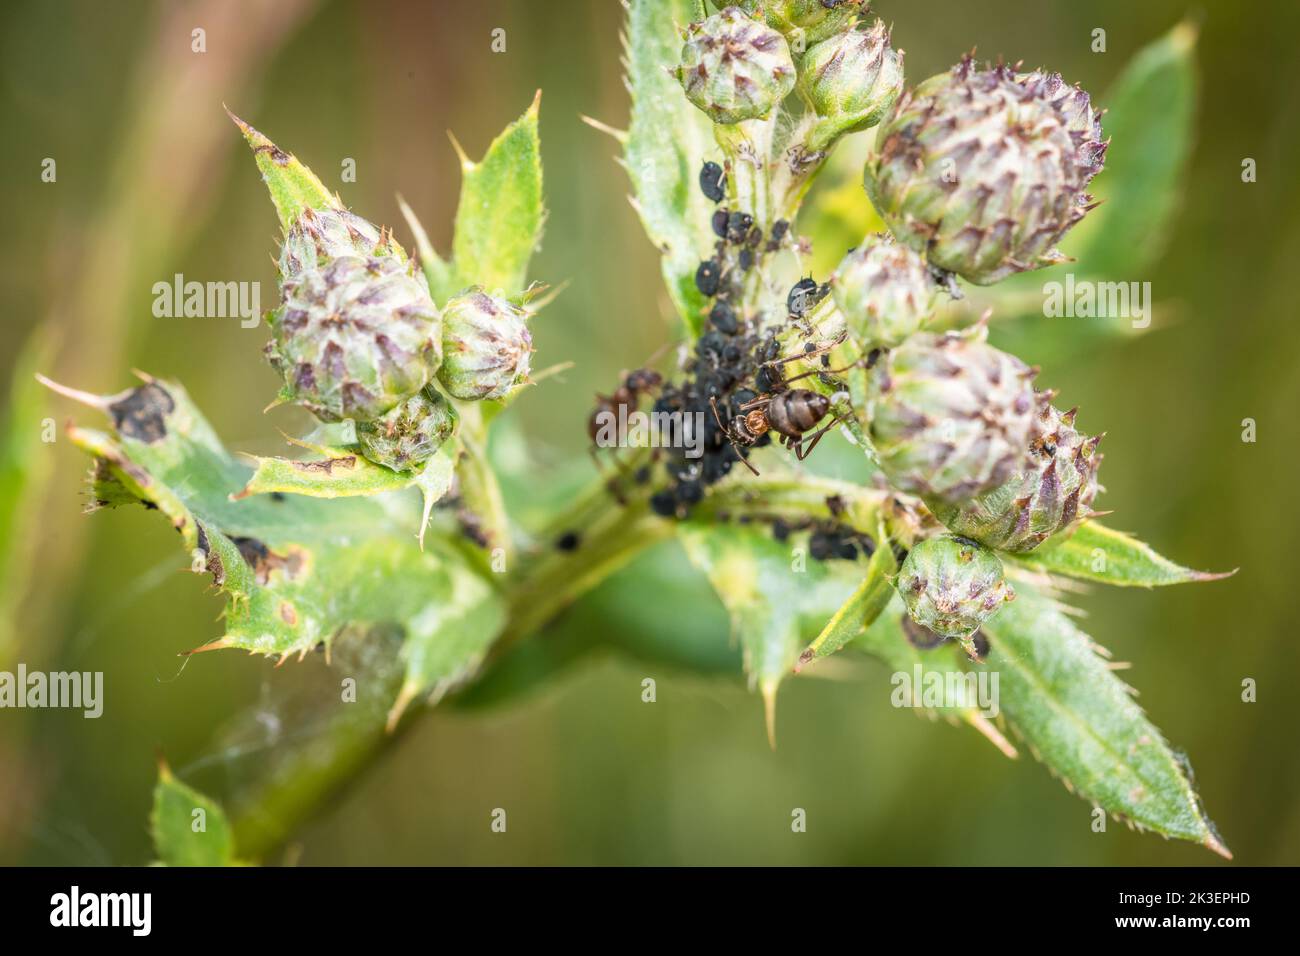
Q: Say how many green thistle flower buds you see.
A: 12